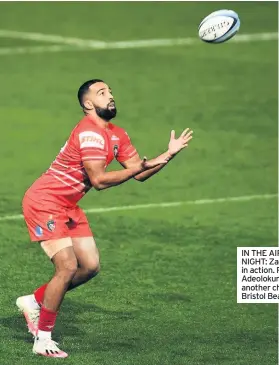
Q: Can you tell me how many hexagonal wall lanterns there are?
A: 0